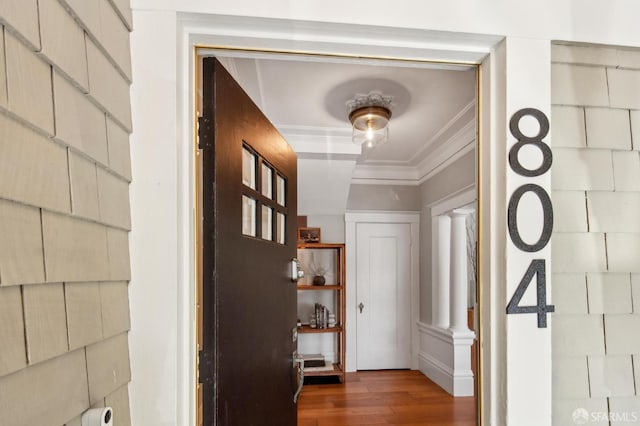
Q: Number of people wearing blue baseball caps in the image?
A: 0